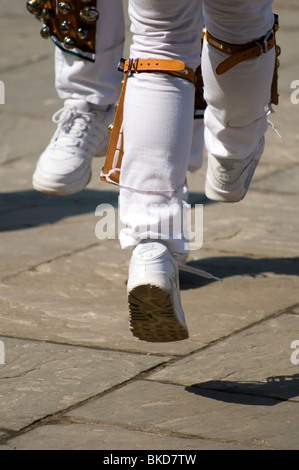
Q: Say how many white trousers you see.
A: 2